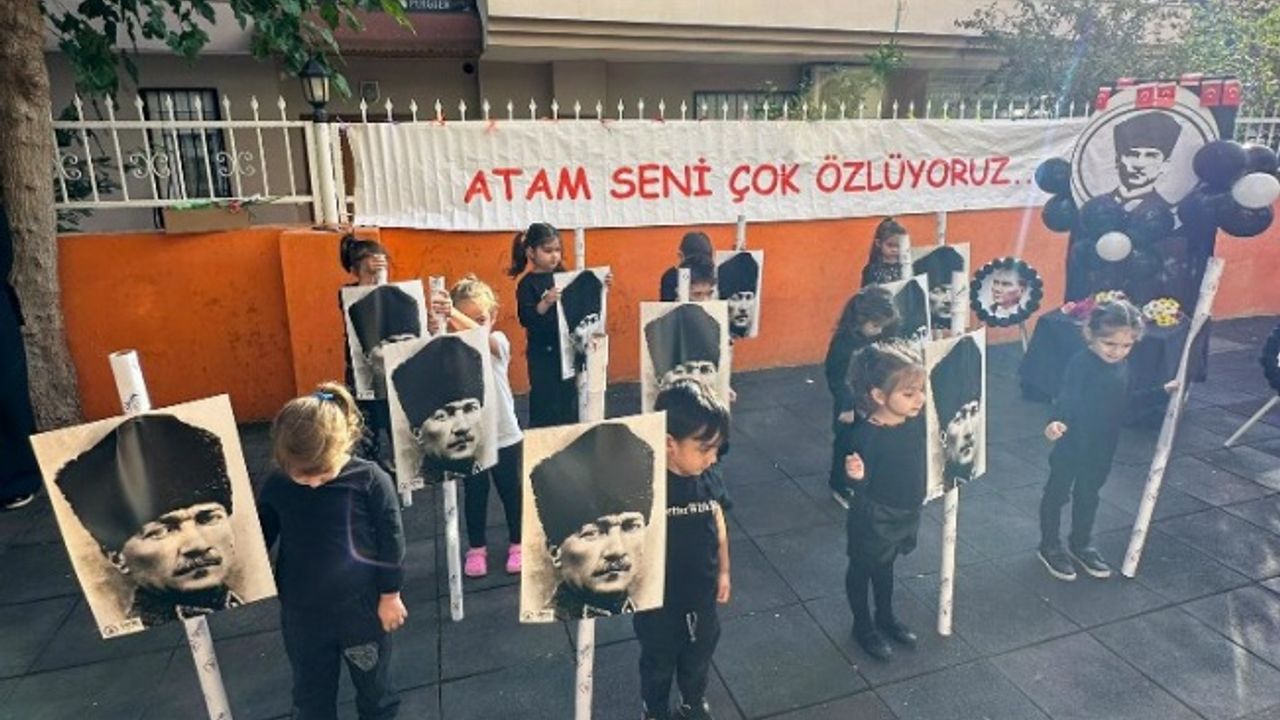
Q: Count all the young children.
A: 11